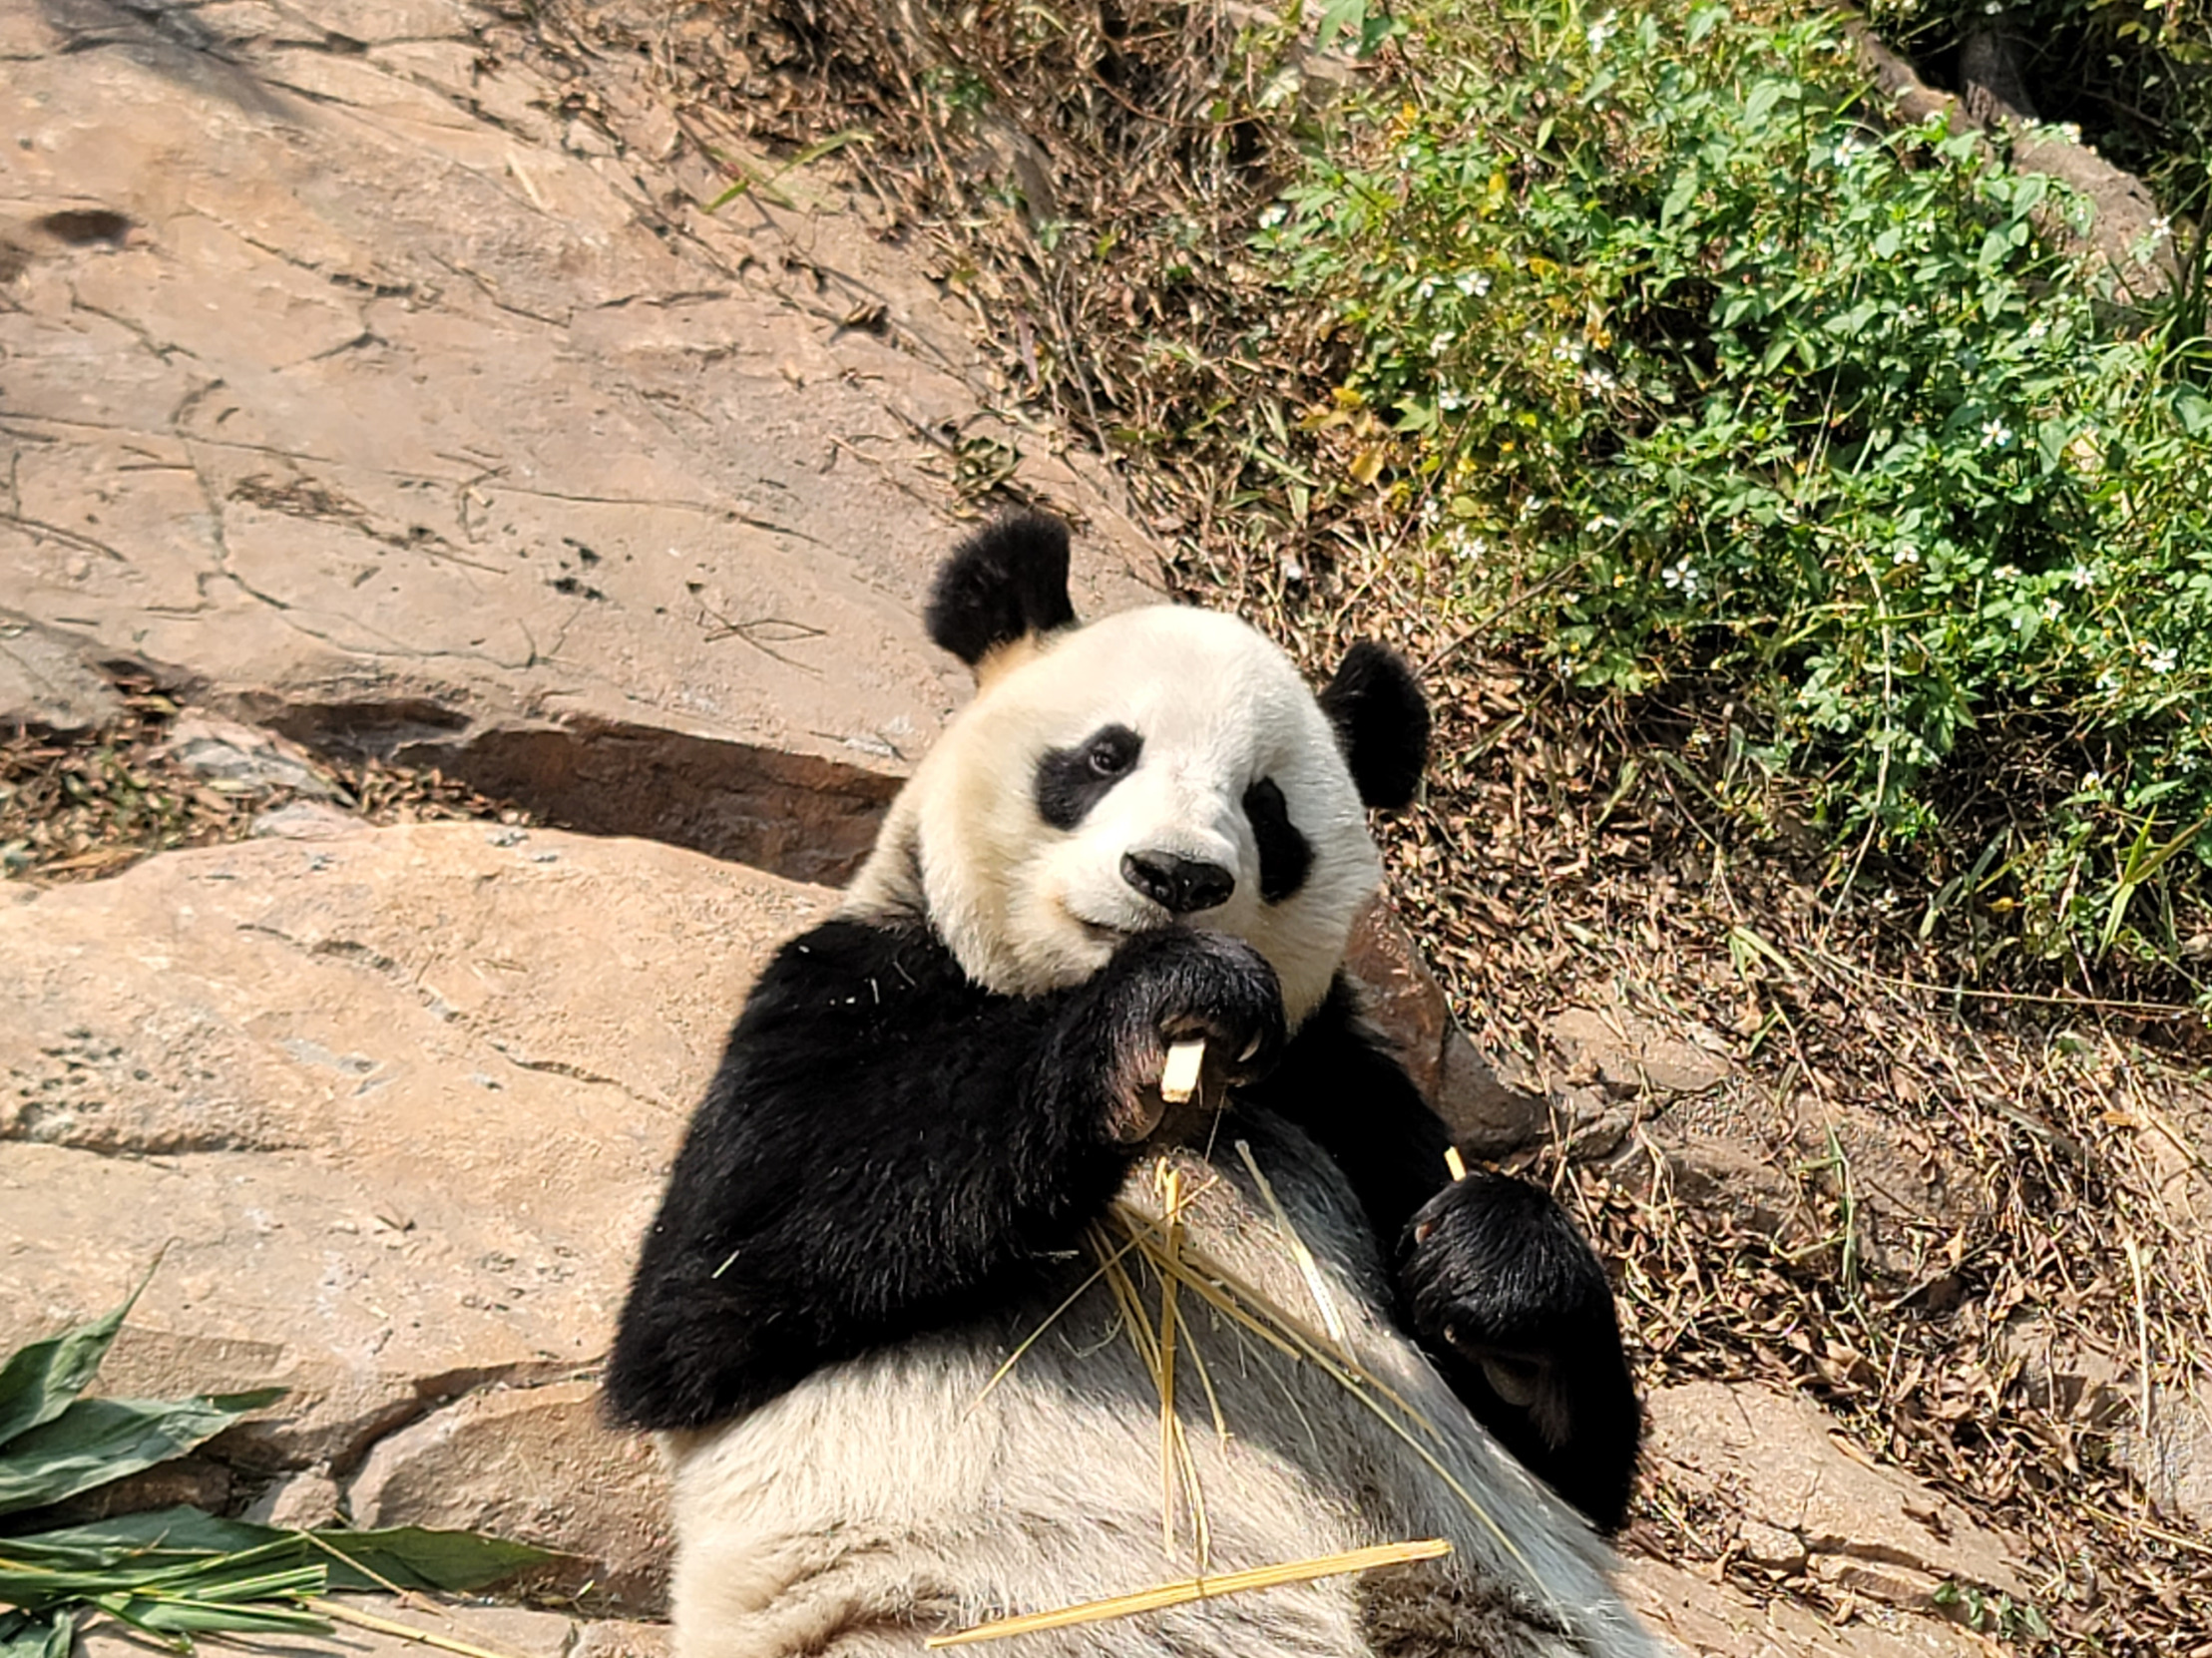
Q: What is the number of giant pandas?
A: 1